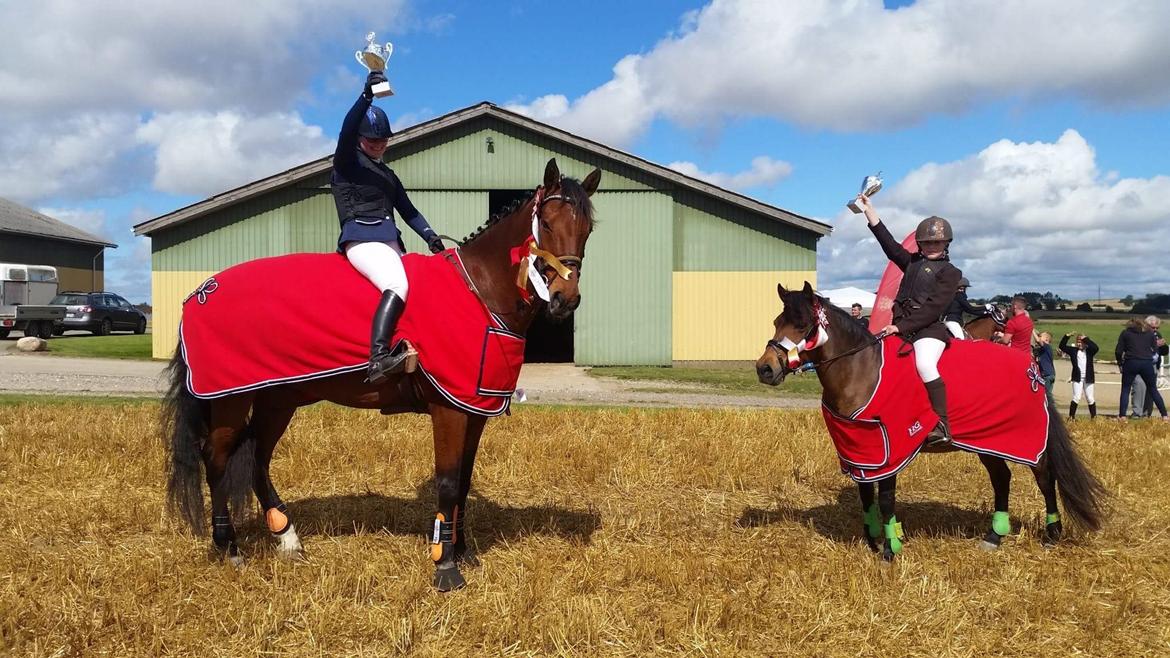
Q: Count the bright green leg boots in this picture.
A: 4